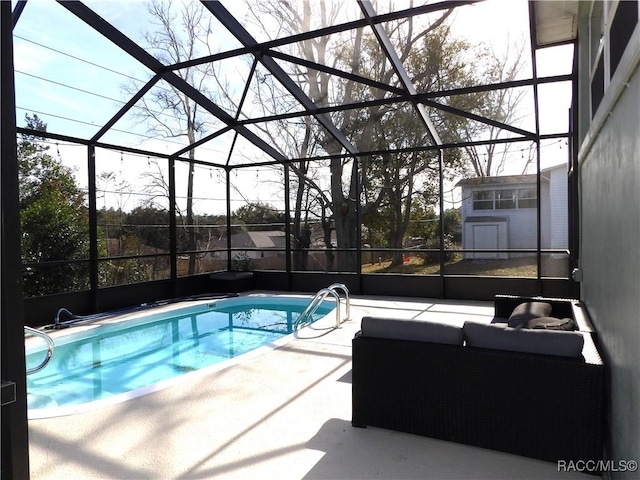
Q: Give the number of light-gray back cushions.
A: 2